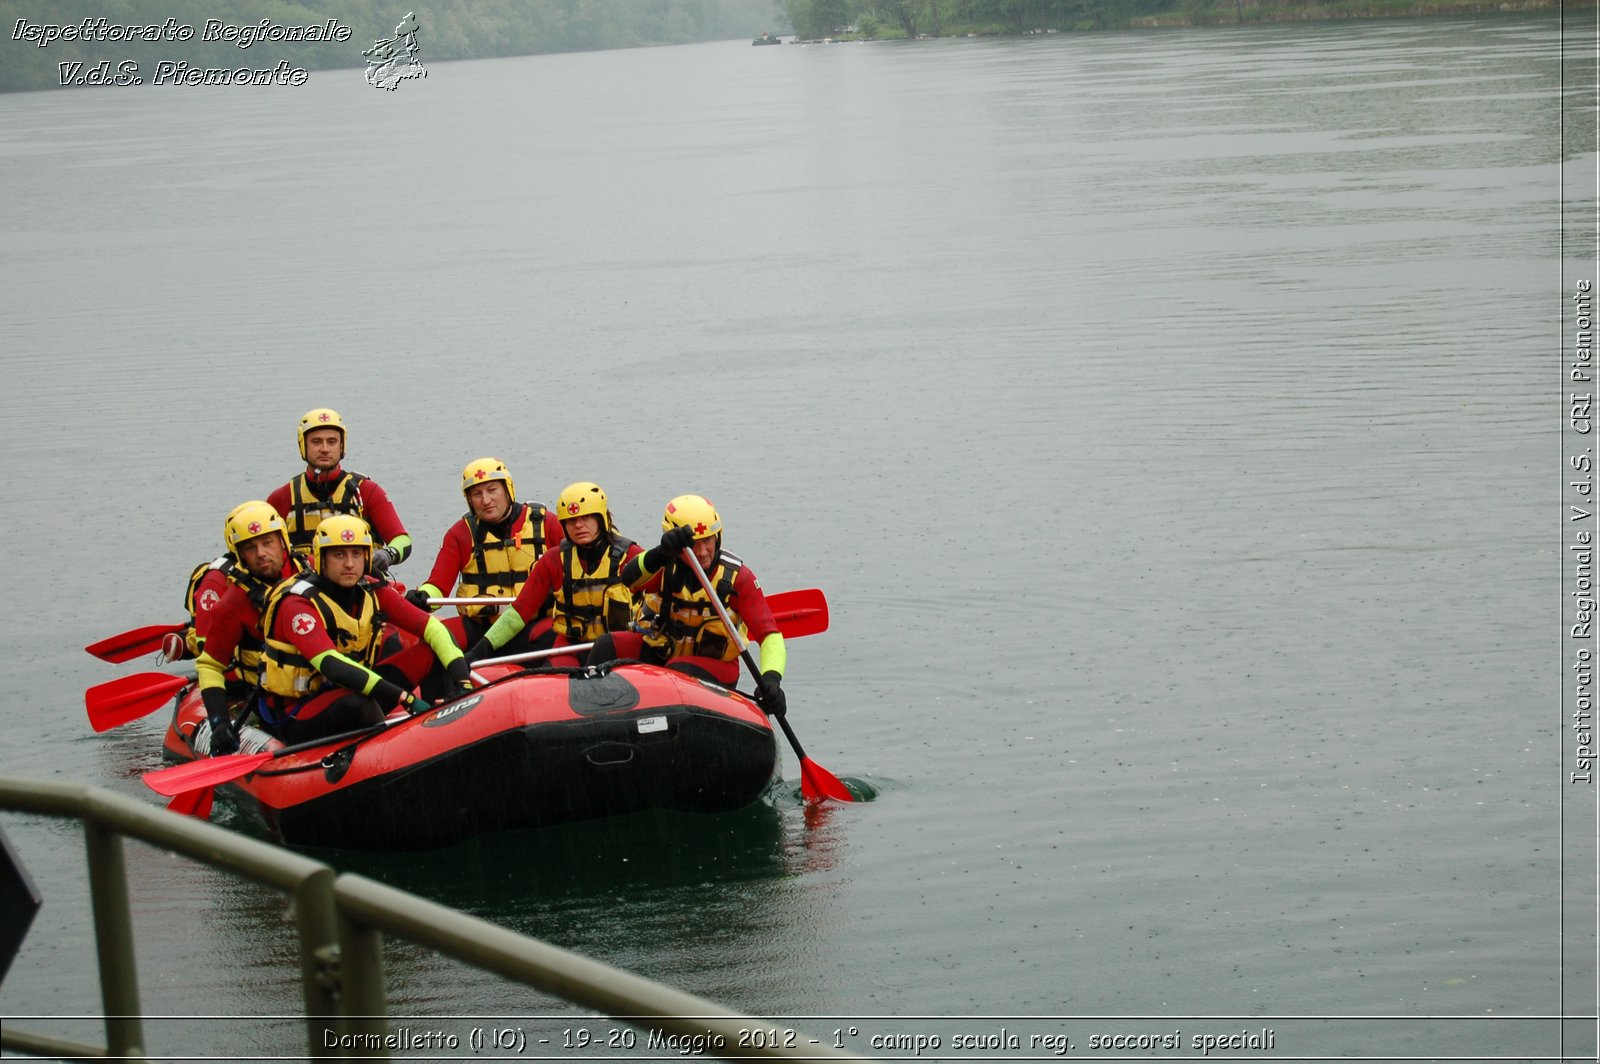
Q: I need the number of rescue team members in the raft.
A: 7